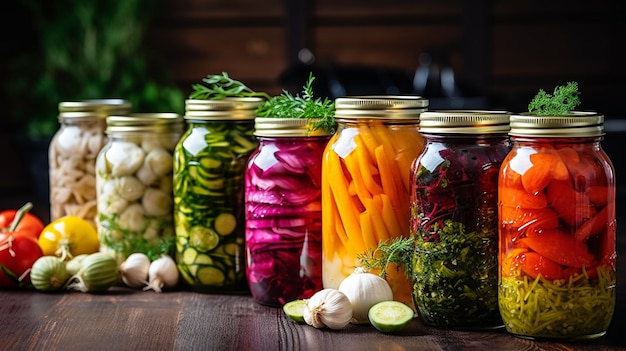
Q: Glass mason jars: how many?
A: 7